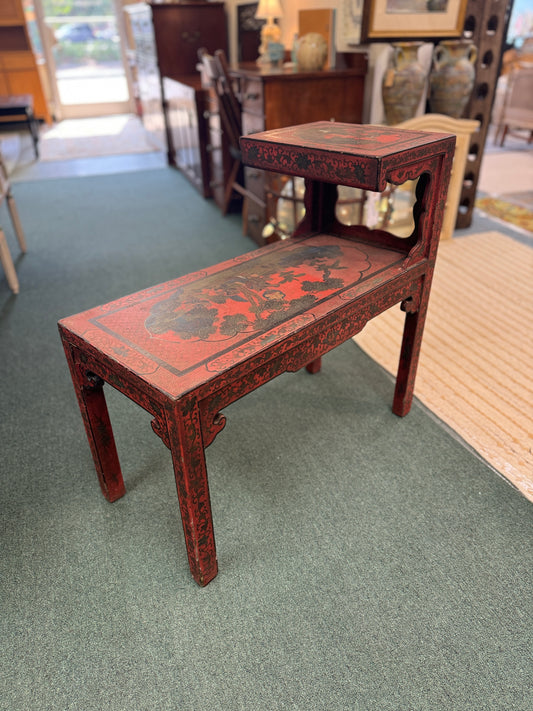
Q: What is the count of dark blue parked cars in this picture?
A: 1